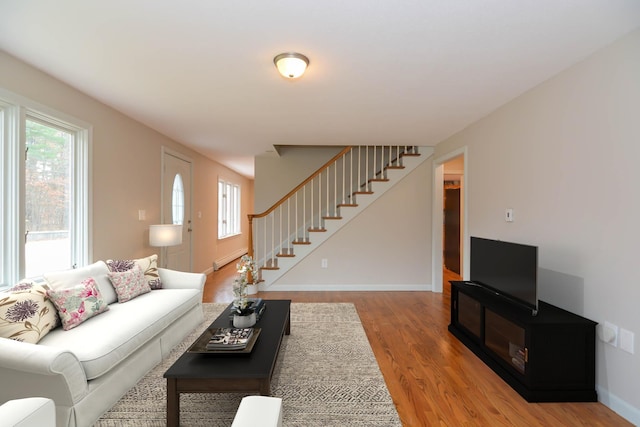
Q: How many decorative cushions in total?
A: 4